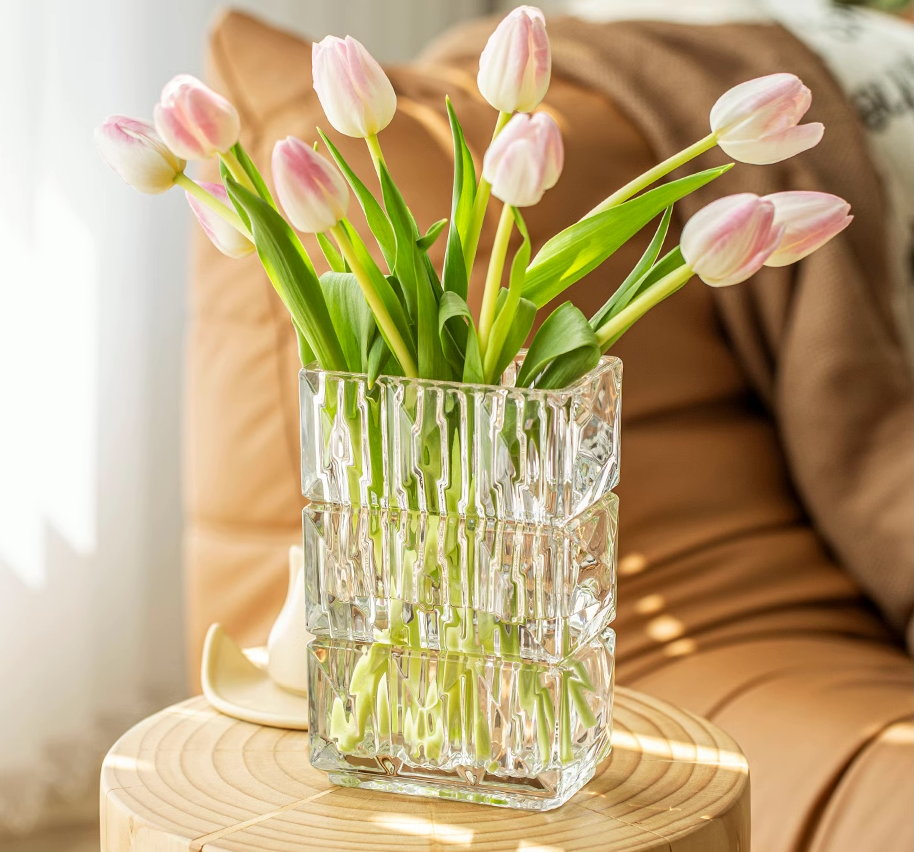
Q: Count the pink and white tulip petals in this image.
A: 10